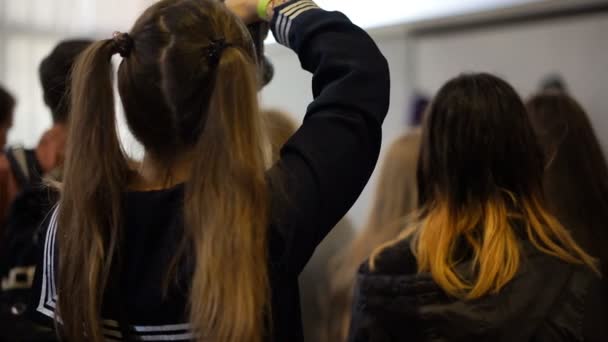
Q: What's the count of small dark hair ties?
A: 2